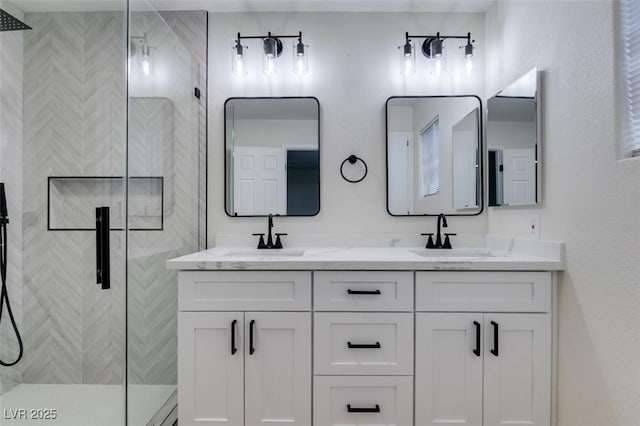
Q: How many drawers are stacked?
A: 3